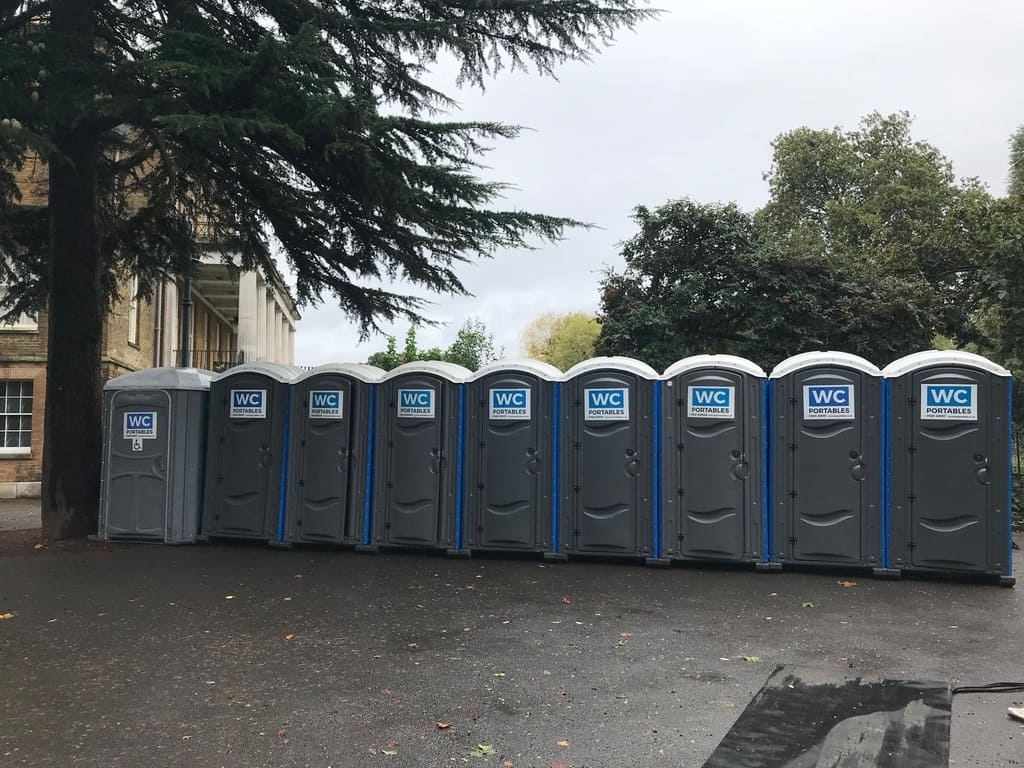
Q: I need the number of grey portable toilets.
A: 9